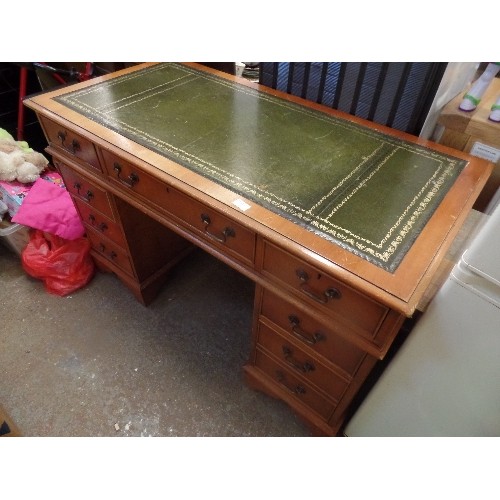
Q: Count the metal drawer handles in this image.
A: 10